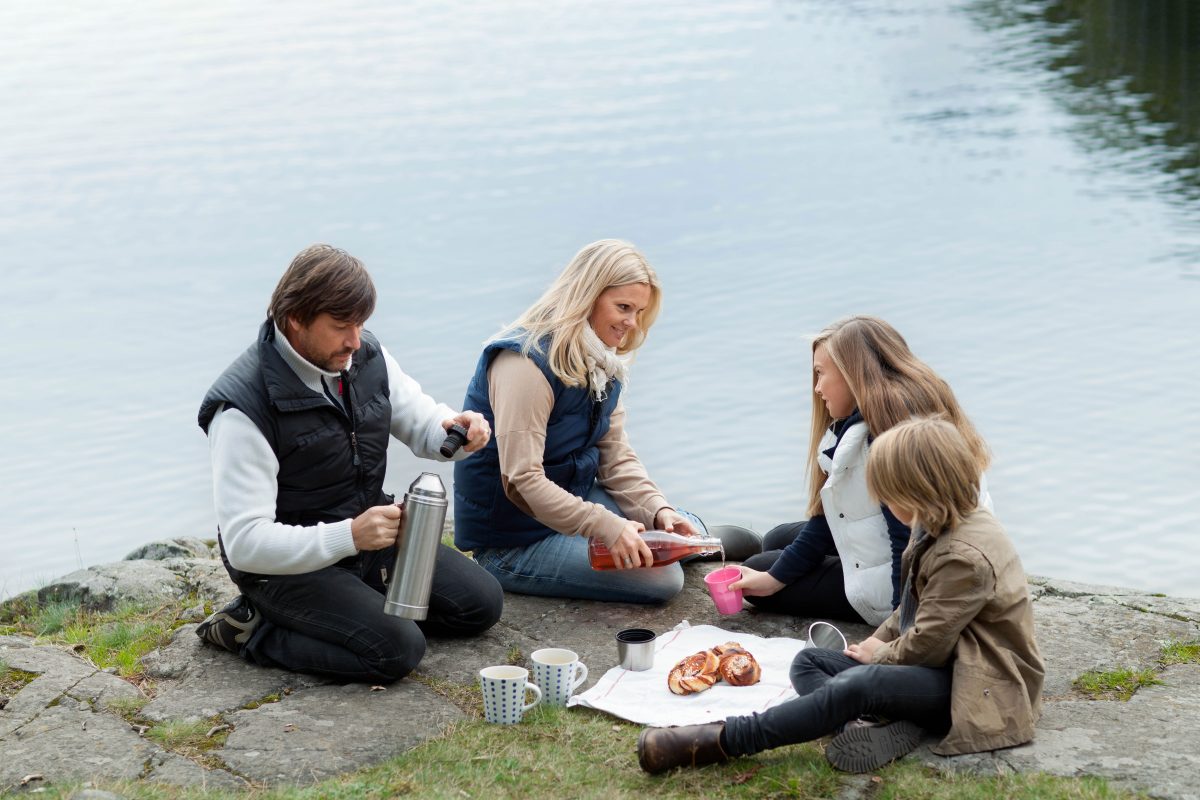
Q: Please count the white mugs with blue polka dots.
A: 2